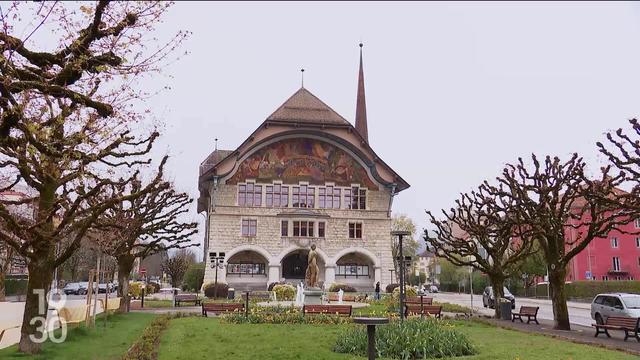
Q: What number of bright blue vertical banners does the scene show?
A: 0